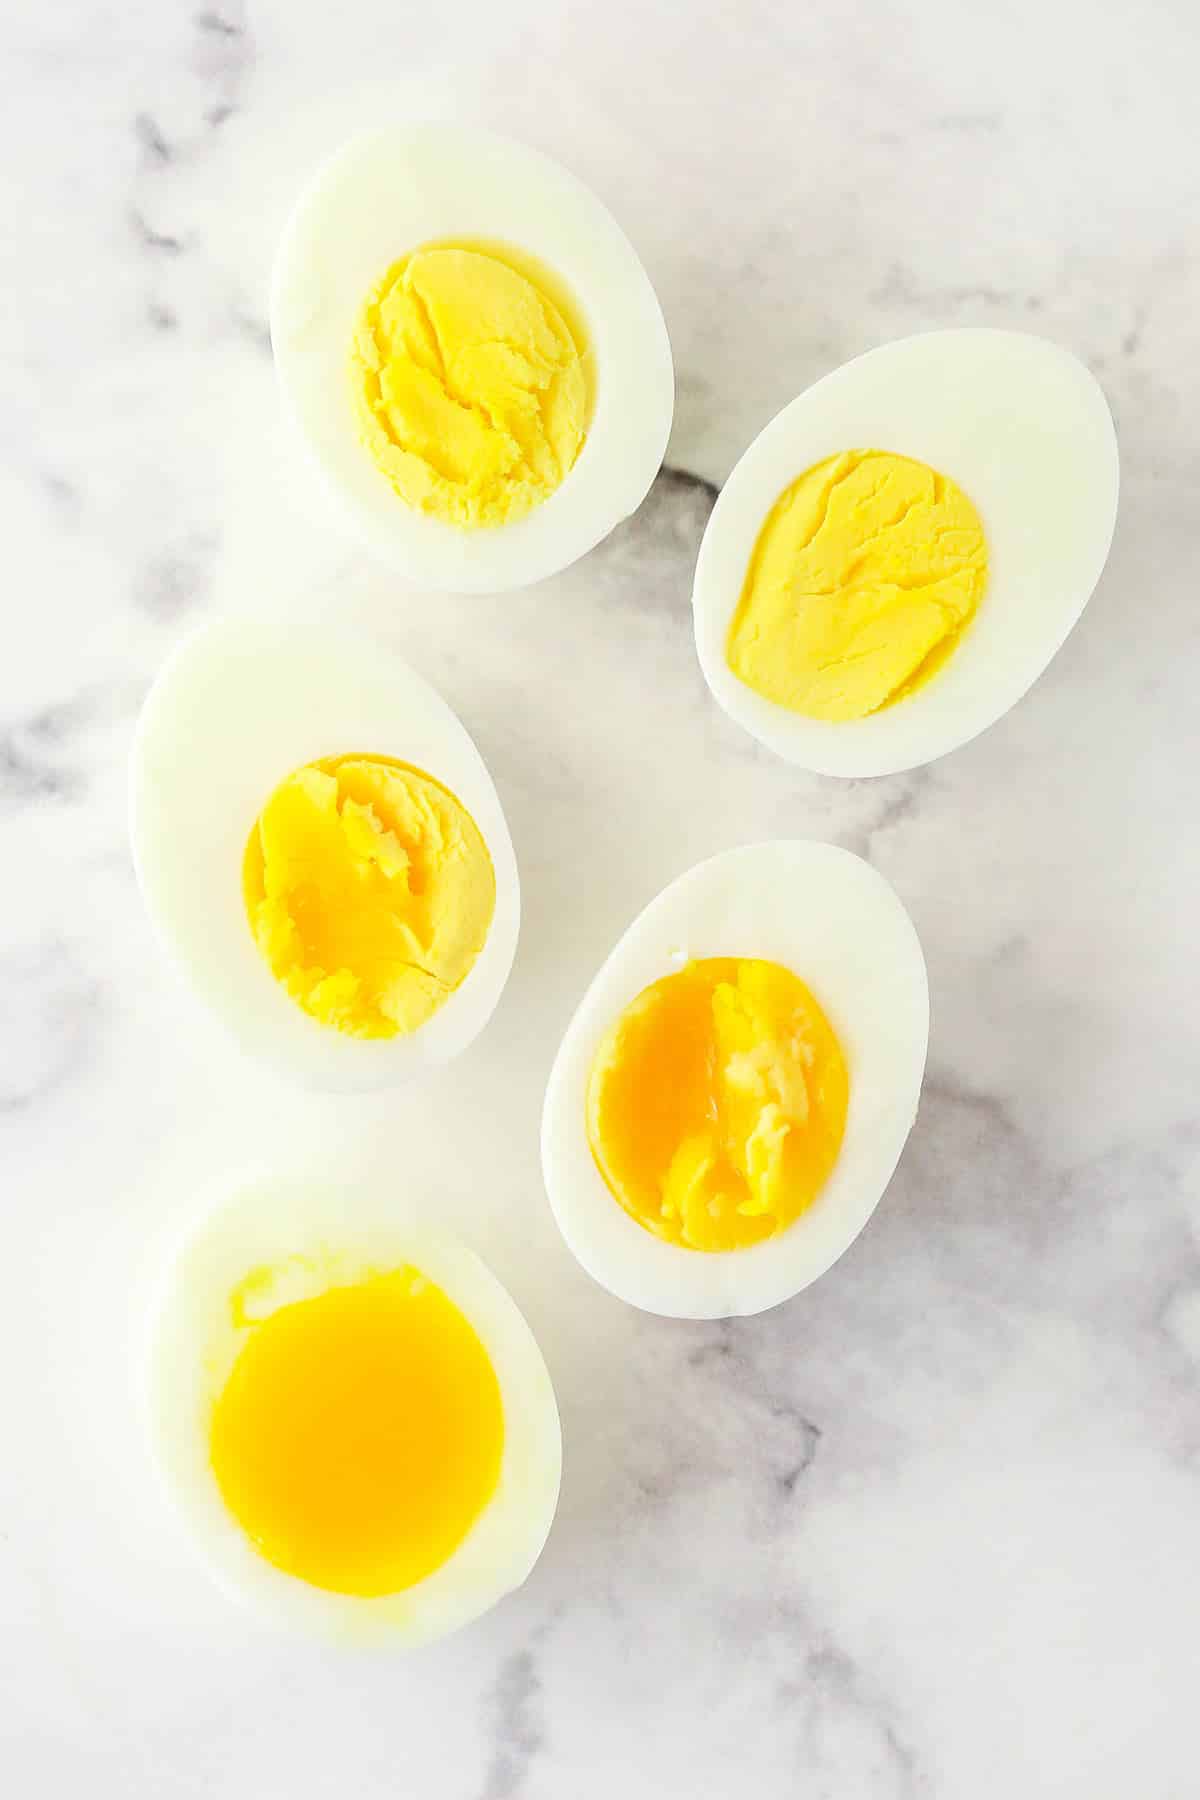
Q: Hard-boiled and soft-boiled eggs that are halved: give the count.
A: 5